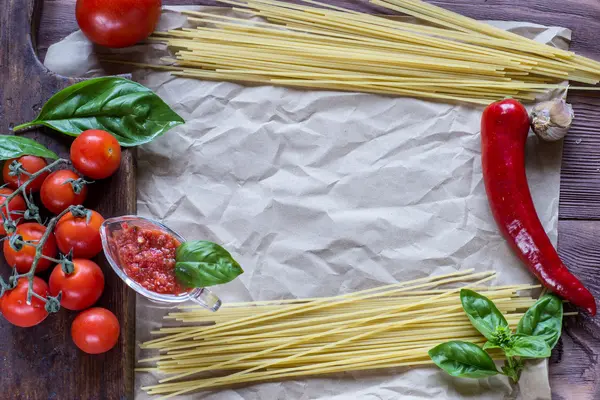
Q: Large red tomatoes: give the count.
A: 1